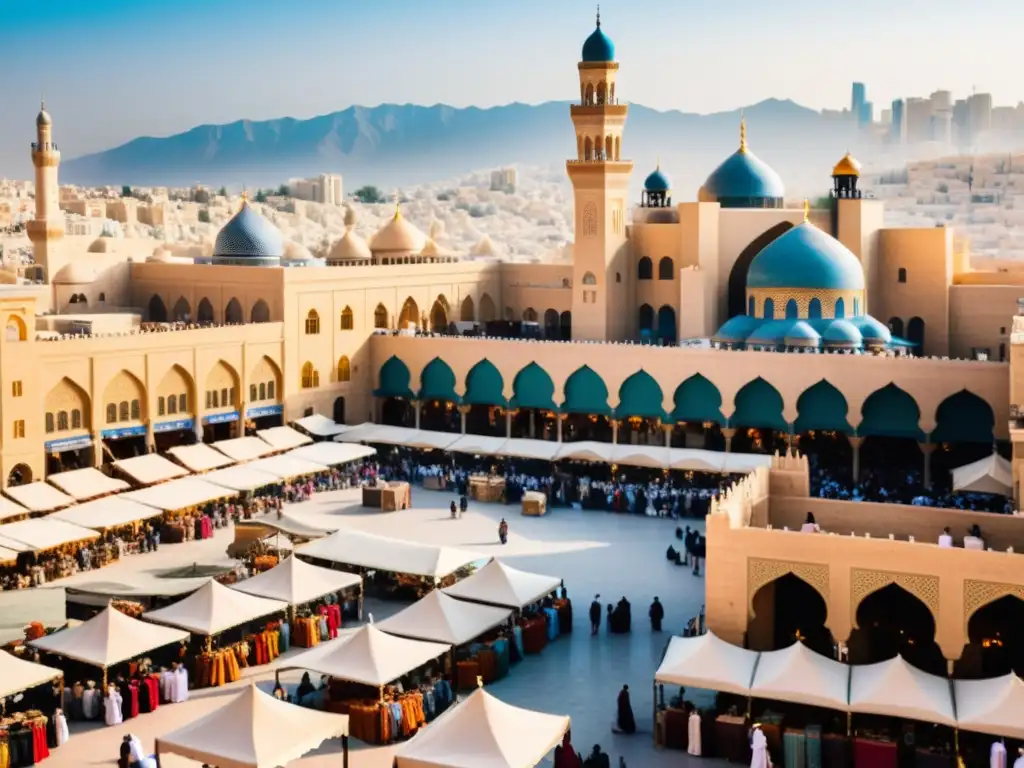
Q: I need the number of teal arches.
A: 11